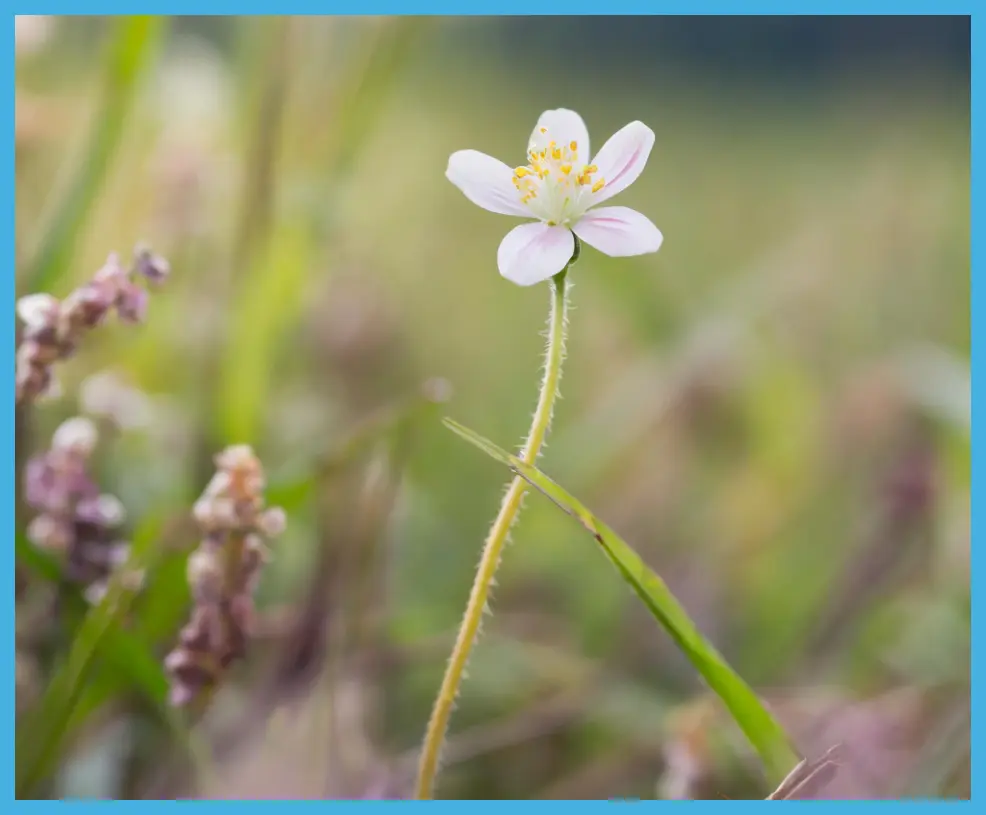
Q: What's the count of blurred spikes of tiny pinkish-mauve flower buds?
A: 3